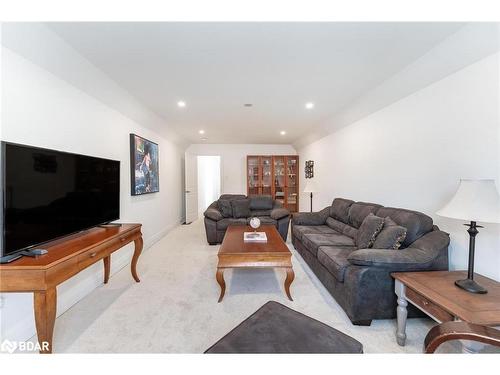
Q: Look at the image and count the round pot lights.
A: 4